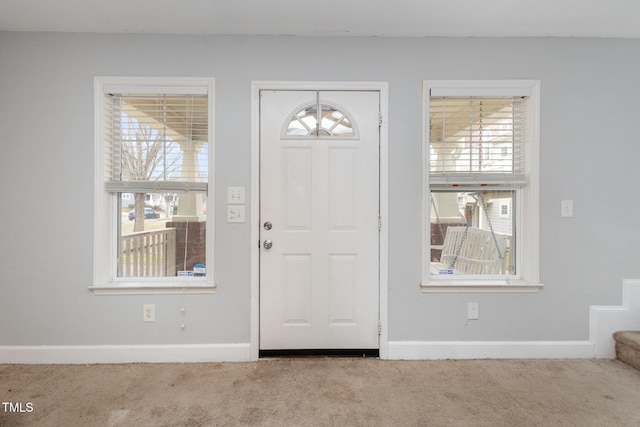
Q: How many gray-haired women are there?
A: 0